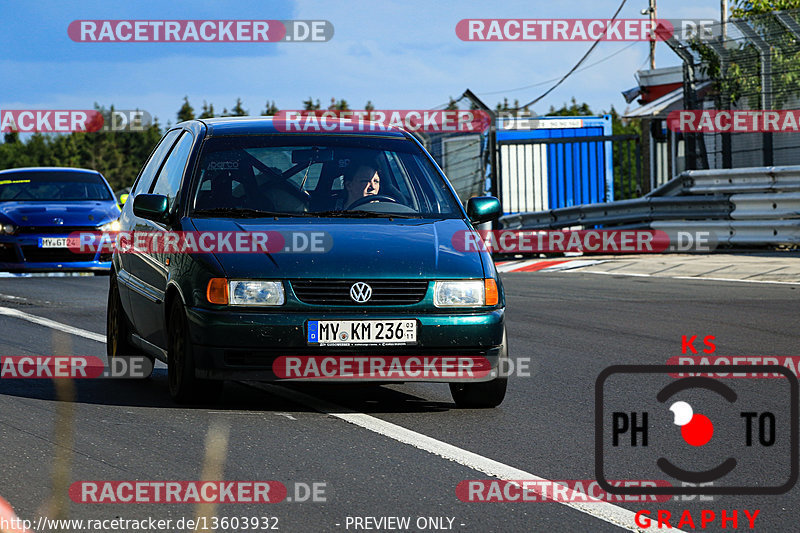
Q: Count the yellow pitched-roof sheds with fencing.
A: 0